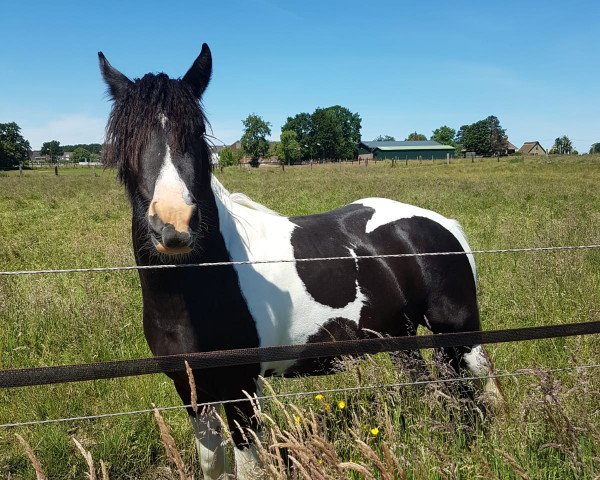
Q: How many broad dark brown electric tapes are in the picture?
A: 1